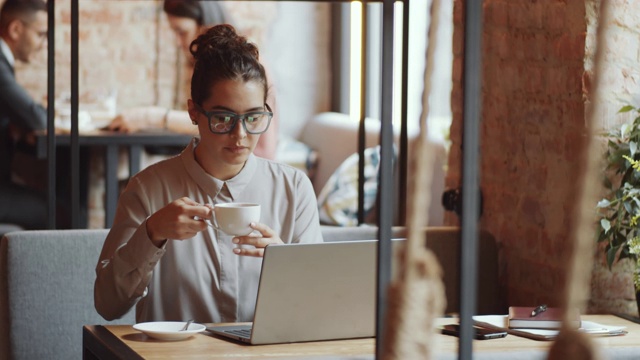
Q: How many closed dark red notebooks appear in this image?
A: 1